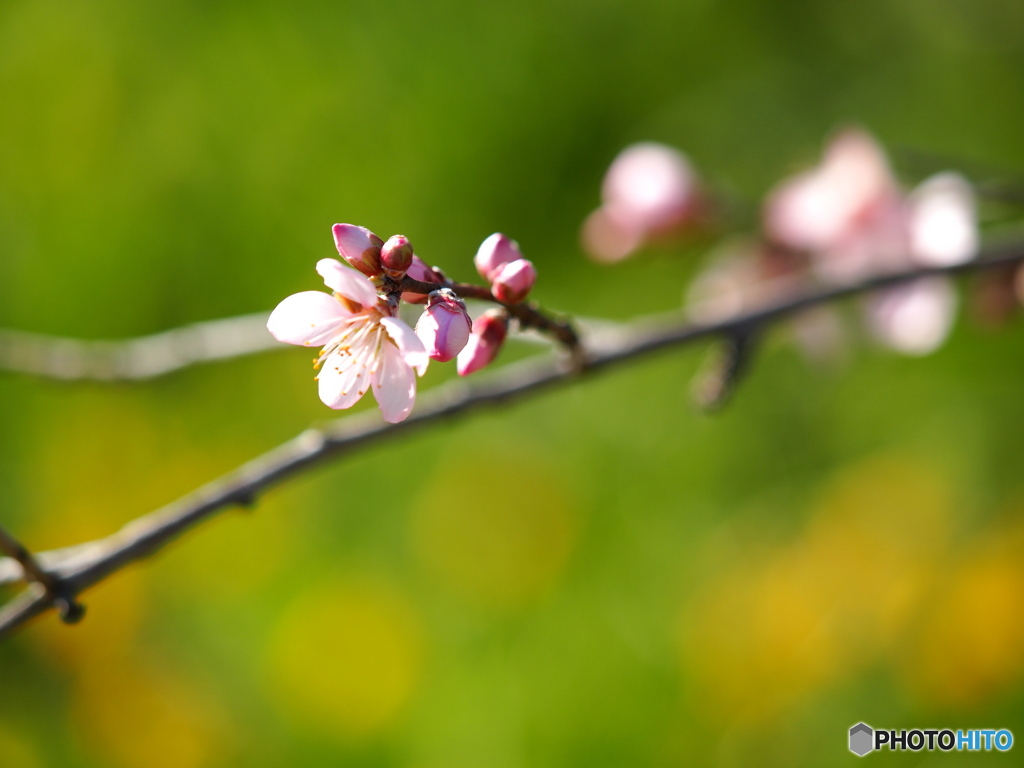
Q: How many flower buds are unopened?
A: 7